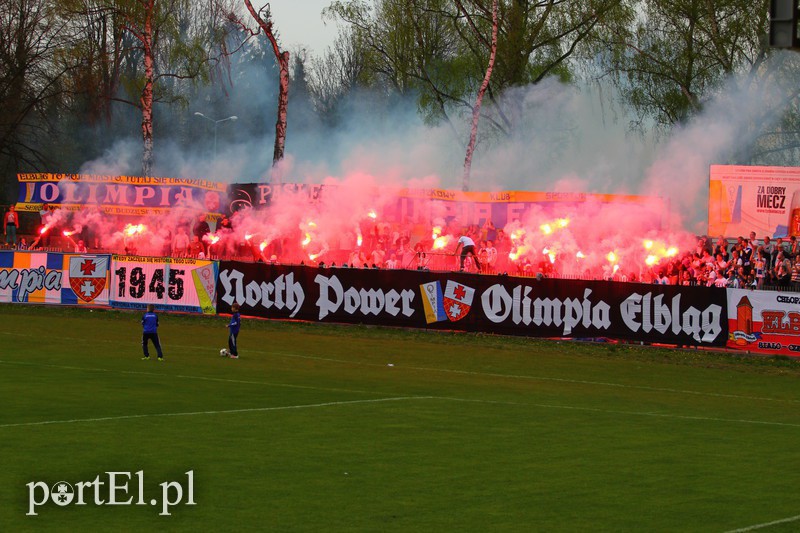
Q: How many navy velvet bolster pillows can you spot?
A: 0